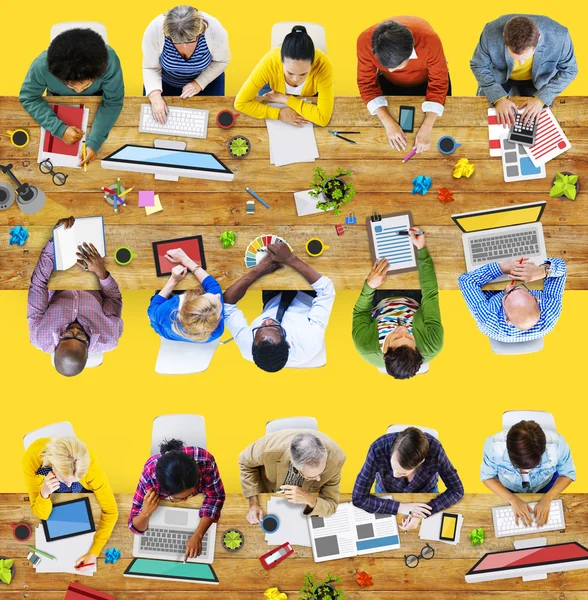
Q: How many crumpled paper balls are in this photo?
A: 9